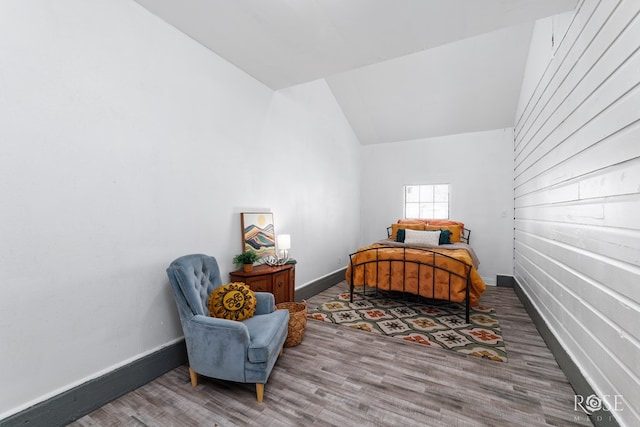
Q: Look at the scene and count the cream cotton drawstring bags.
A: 0